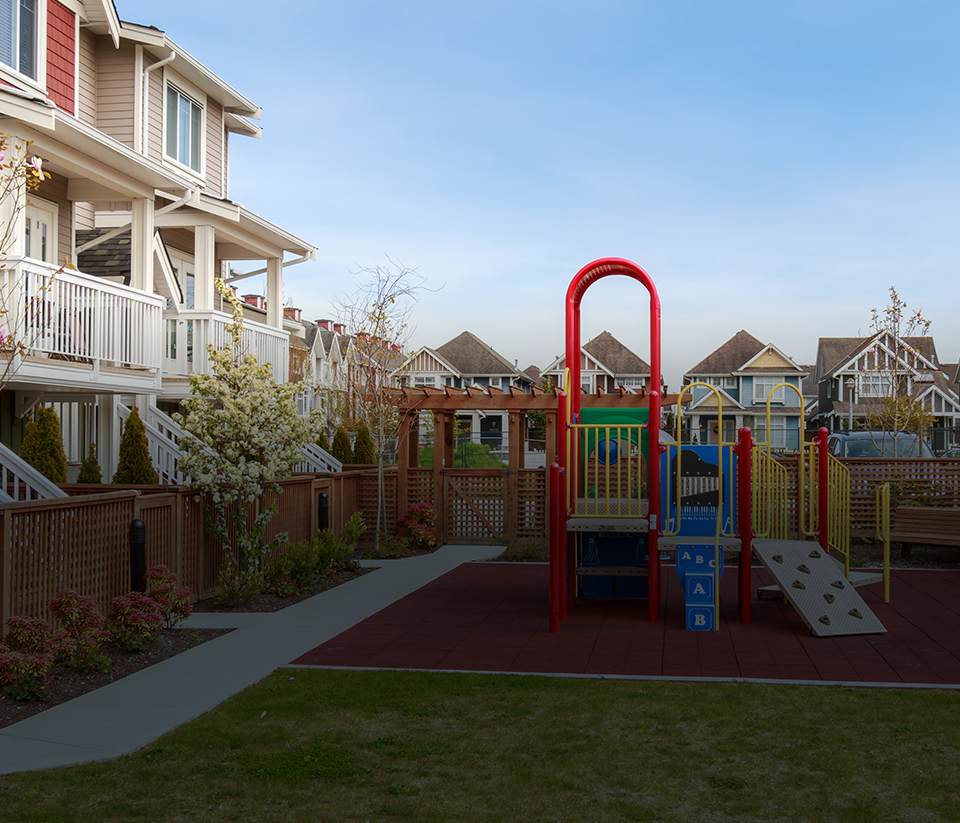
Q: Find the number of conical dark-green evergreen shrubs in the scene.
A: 6